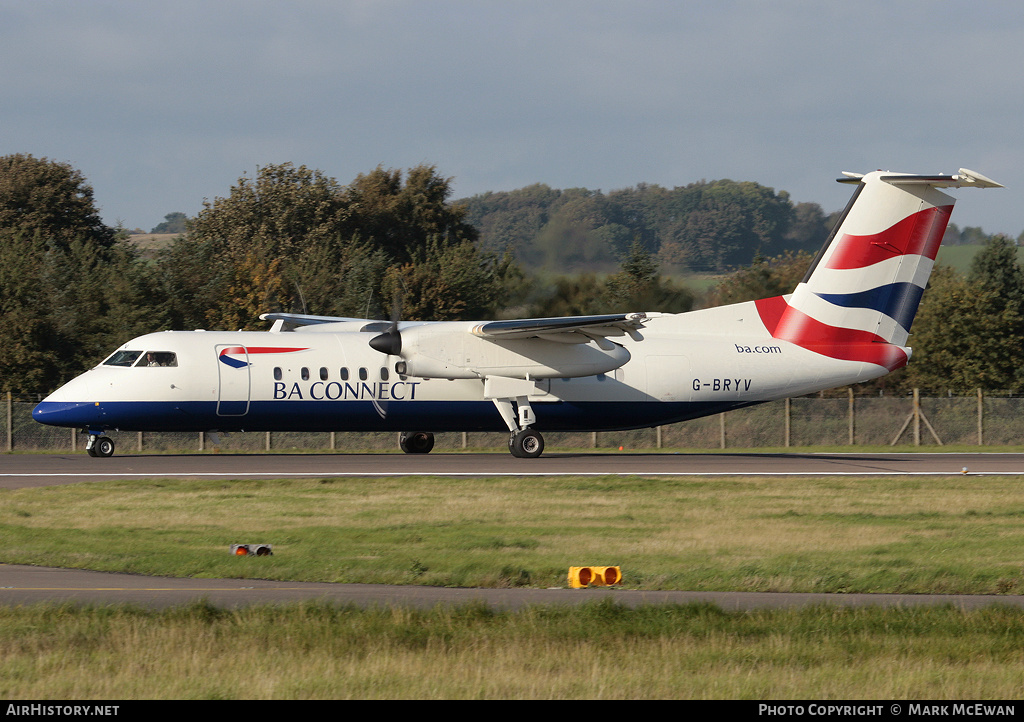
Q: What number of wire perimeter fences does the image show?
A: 1